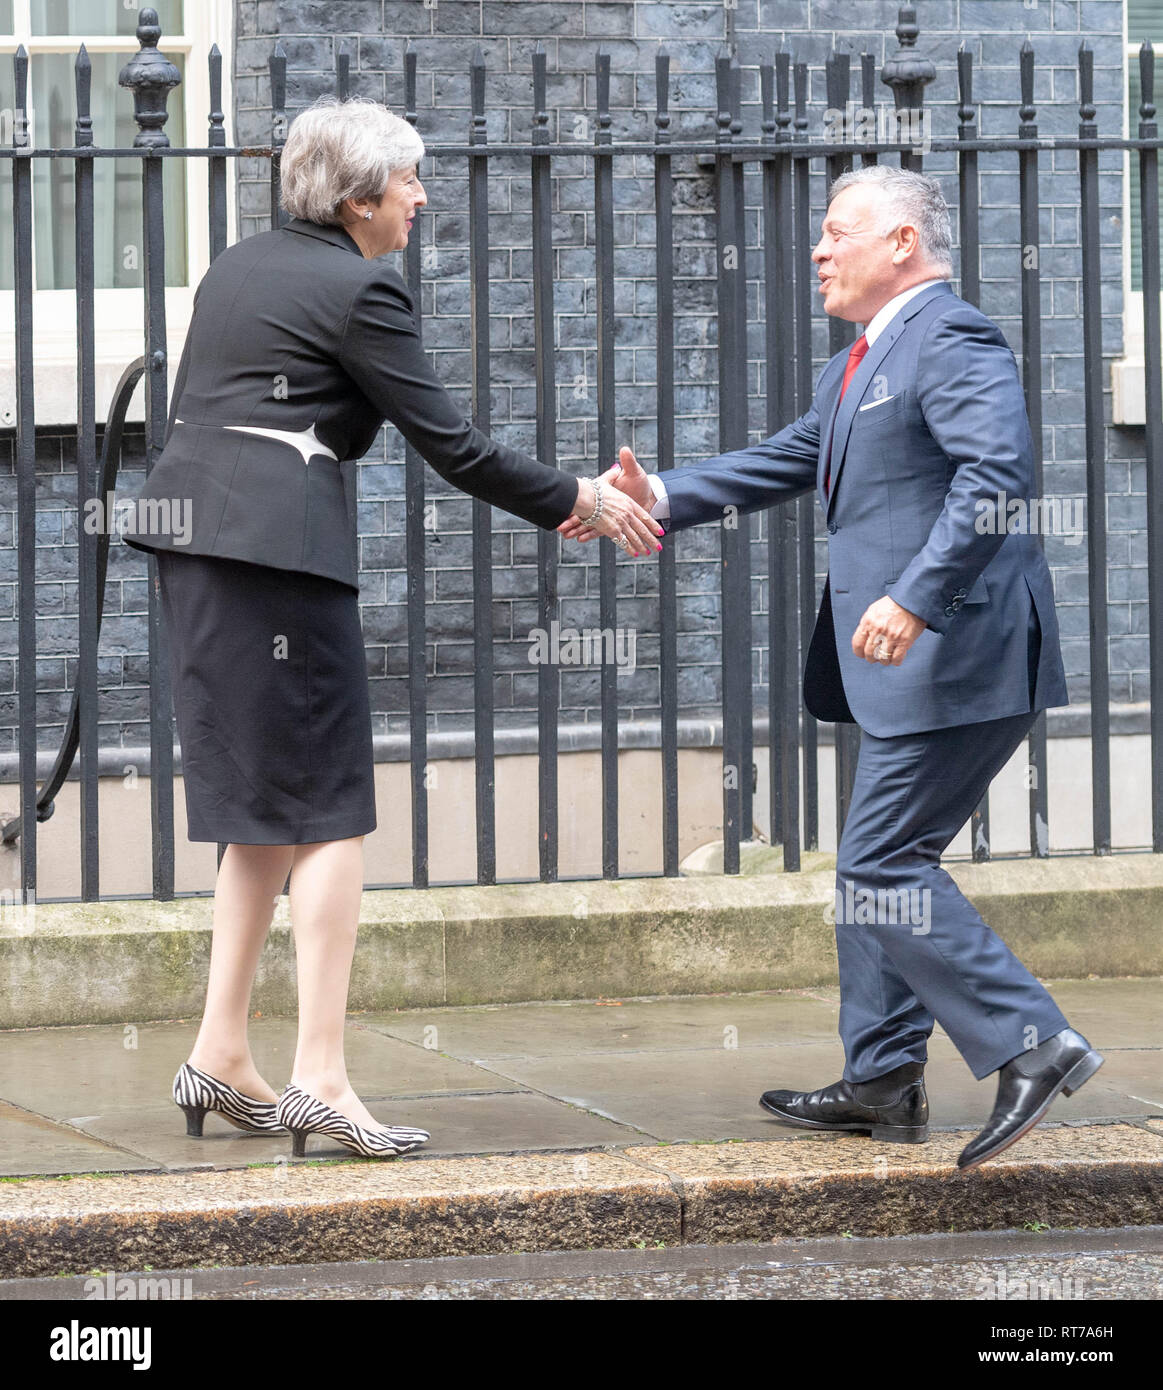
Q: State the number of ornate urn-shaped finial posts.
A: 2